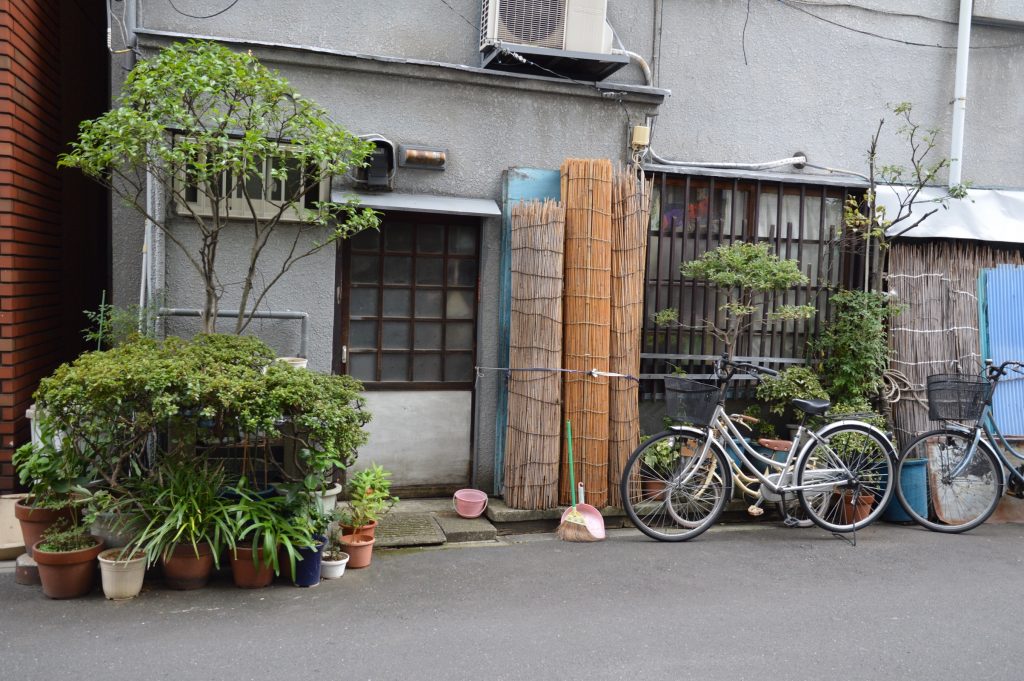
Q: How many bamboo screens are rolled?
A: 3